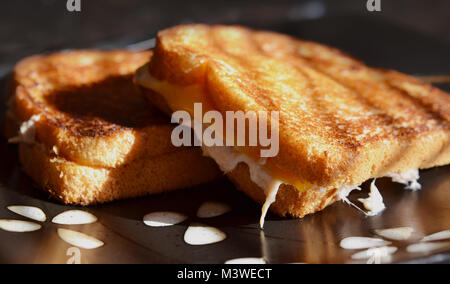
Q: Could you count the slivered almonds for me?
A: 13